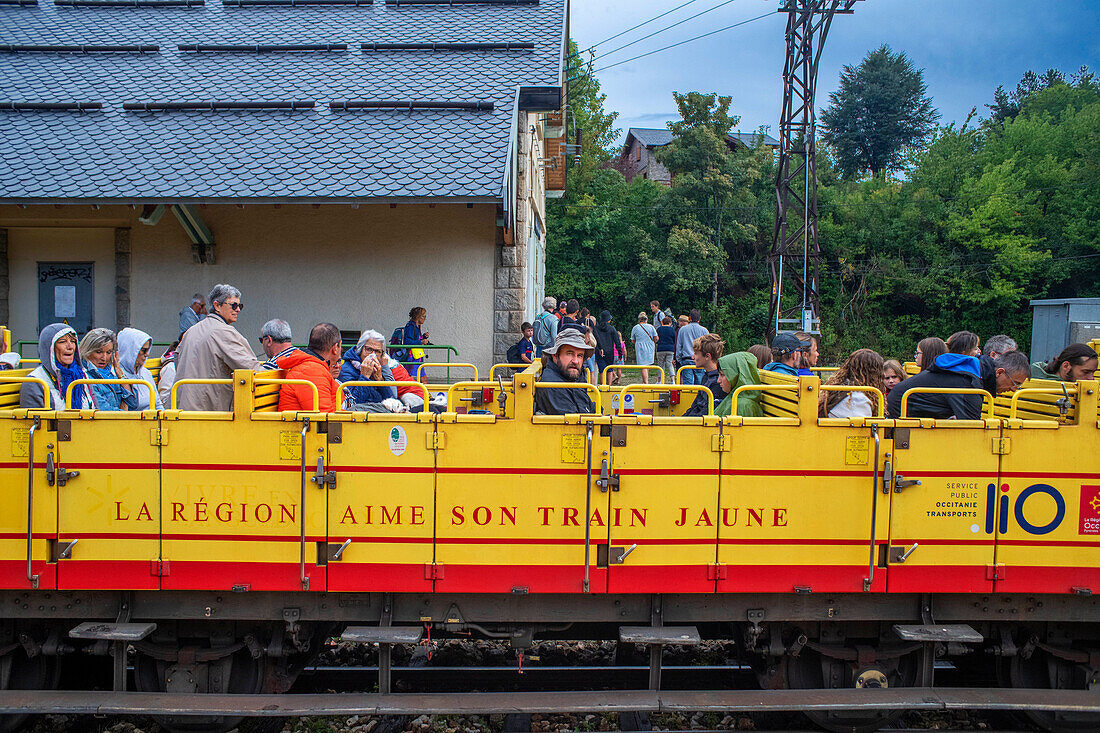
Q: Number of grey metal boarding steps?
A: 4